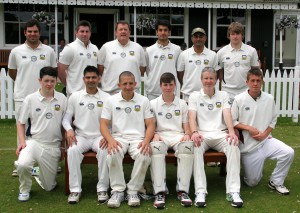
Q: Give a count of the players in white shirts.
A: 12